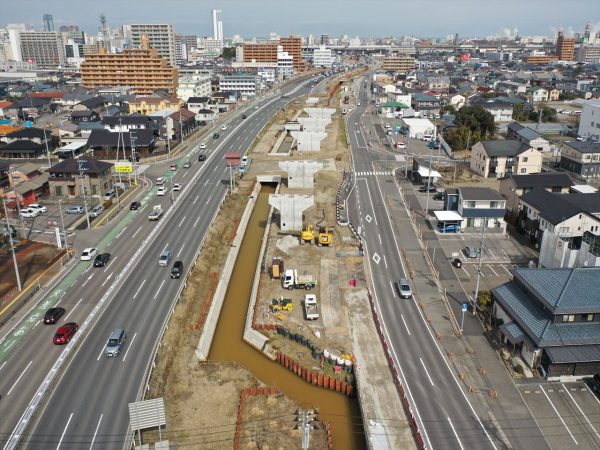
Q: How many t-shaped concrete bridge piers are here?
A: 5